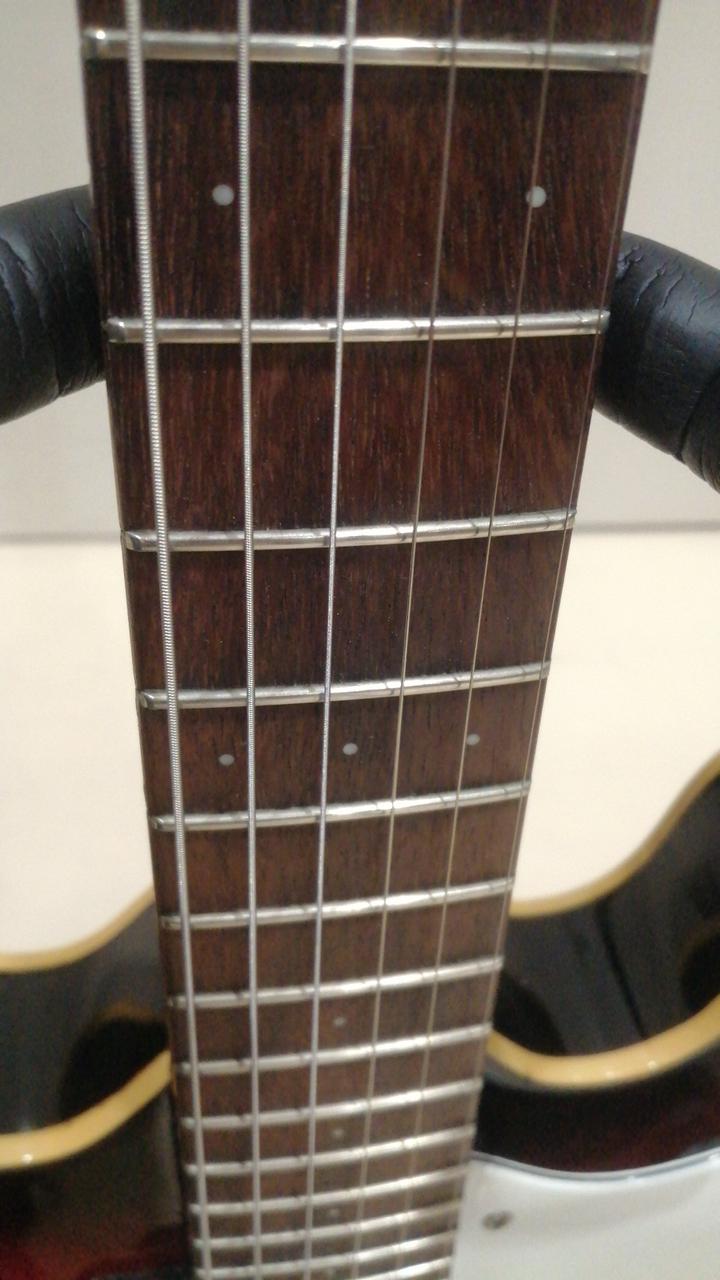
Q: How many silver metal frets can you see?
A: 14